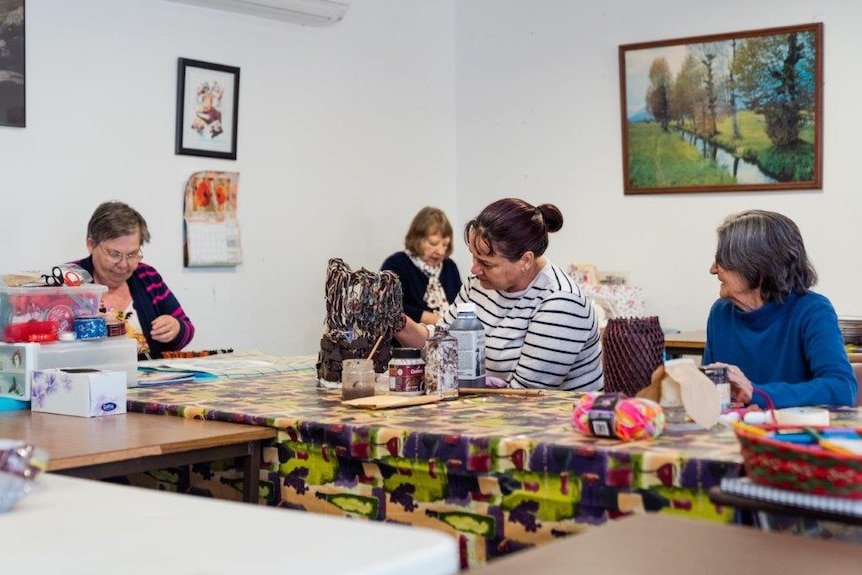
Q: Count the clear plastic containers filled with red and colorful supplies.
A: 1